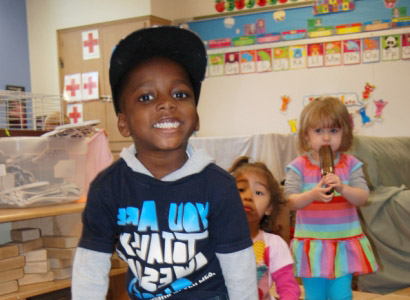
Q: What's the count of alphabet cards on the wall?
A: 12